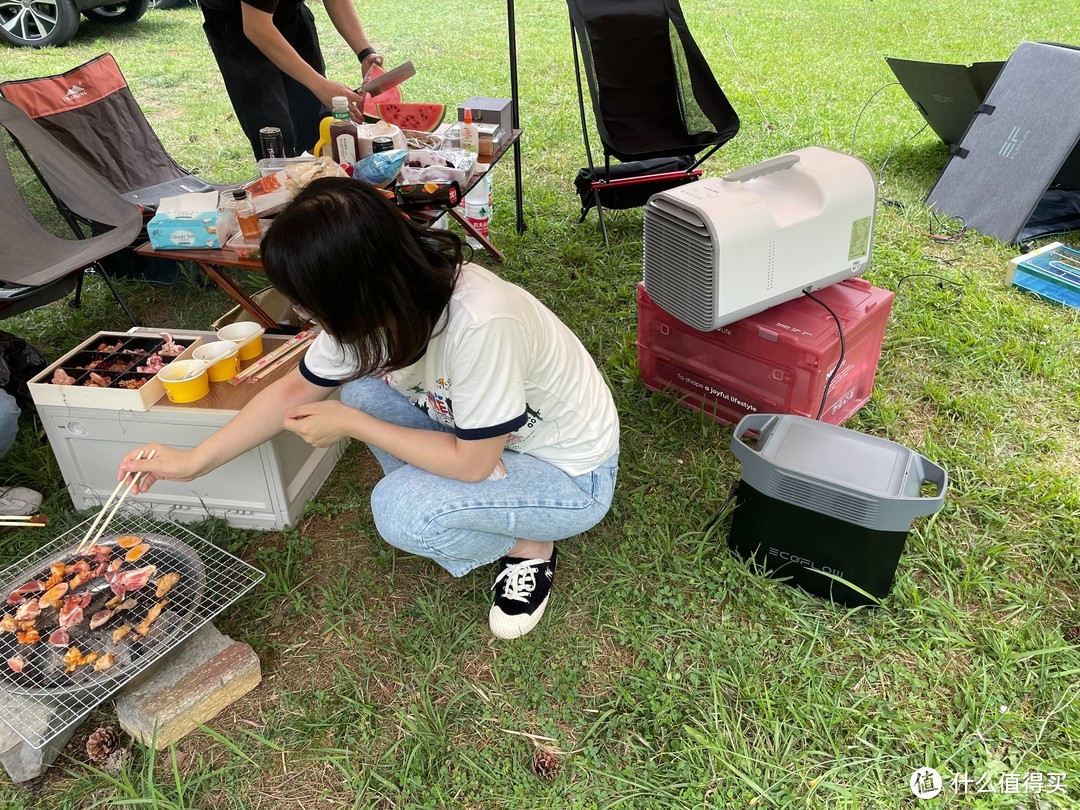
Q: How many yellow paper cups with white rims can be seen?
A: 3